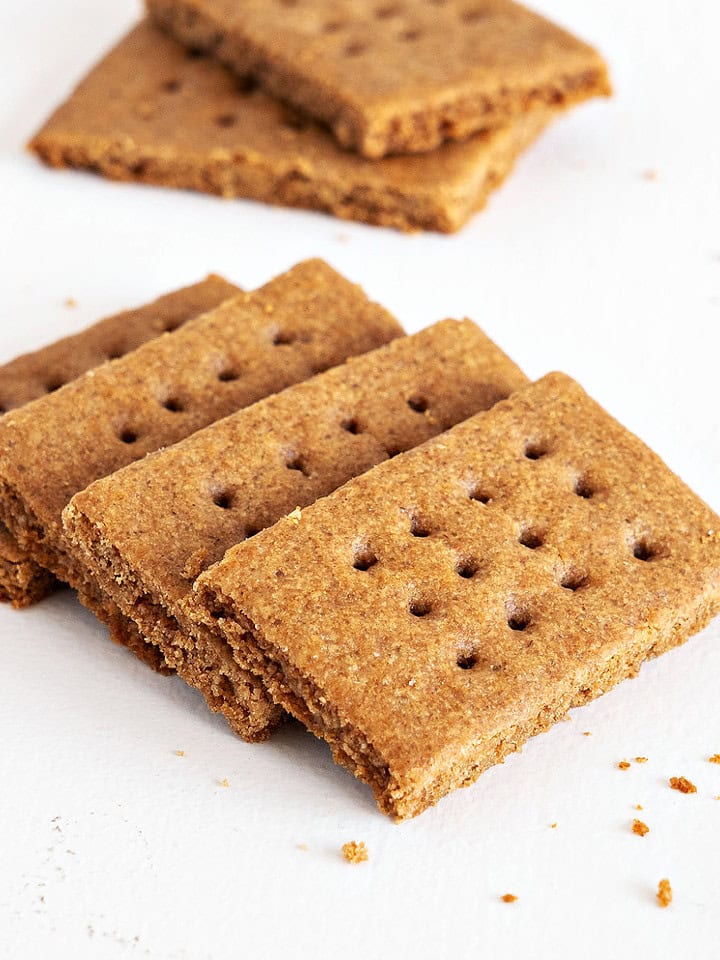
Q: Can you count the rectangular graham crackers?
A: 6